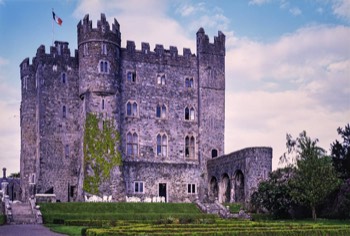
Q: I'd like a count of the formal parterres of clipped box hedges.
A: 1